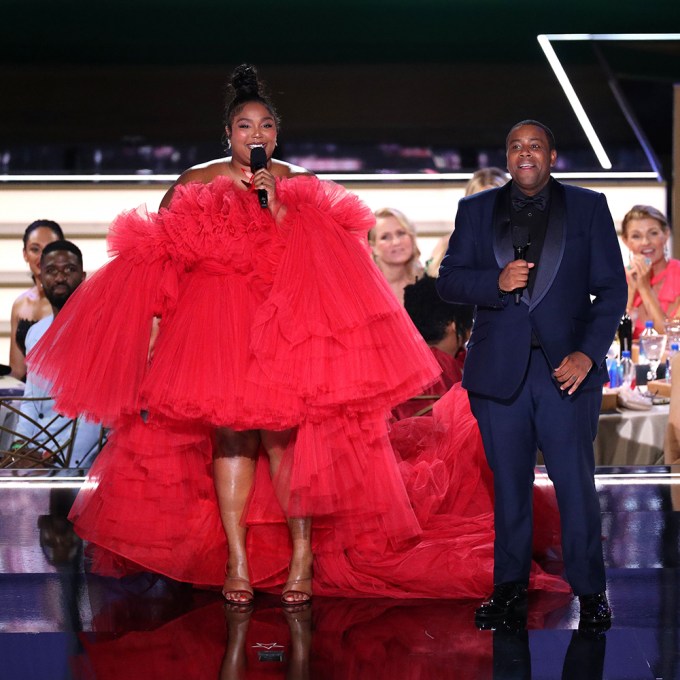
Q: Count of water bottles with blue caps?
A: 3